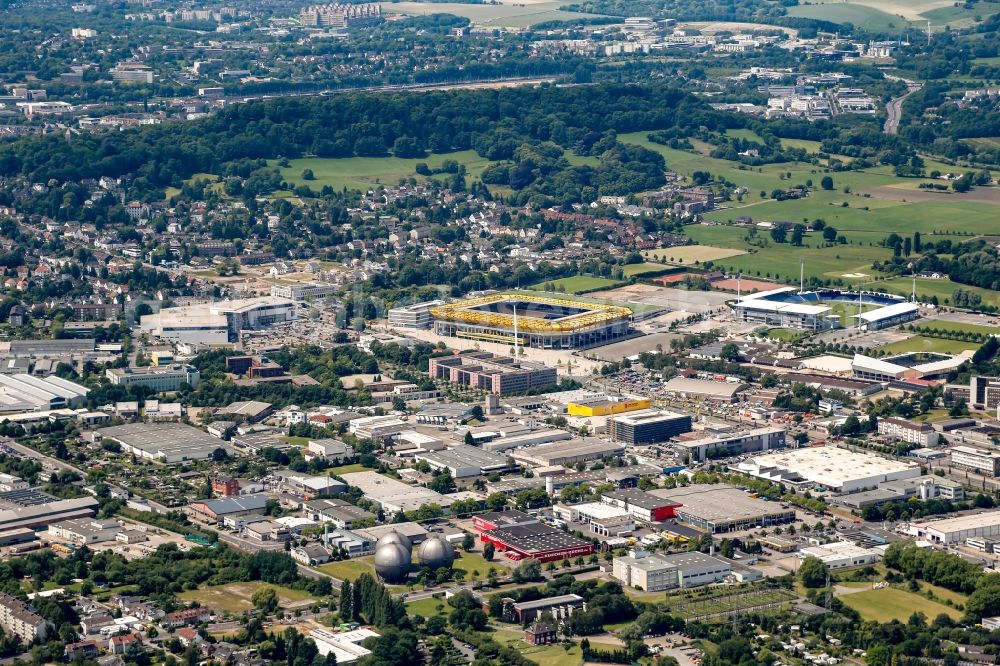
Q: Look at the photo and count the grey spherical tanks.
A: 3